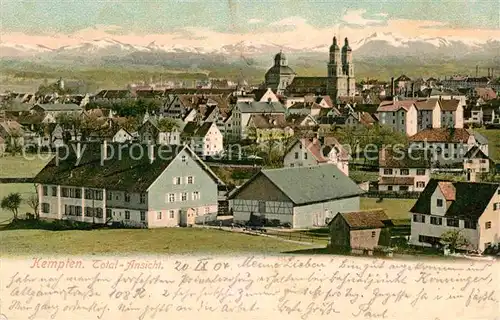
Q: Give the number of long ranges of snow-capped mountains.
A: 1